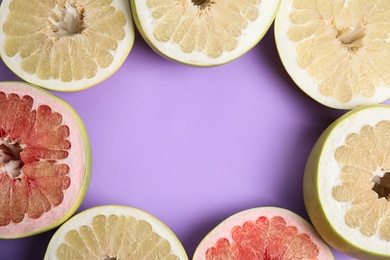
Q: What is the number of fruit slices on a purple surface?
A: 7